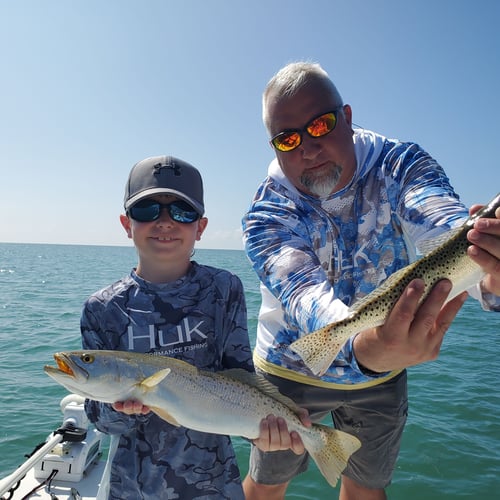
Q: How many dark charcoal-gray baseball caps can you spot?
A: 1